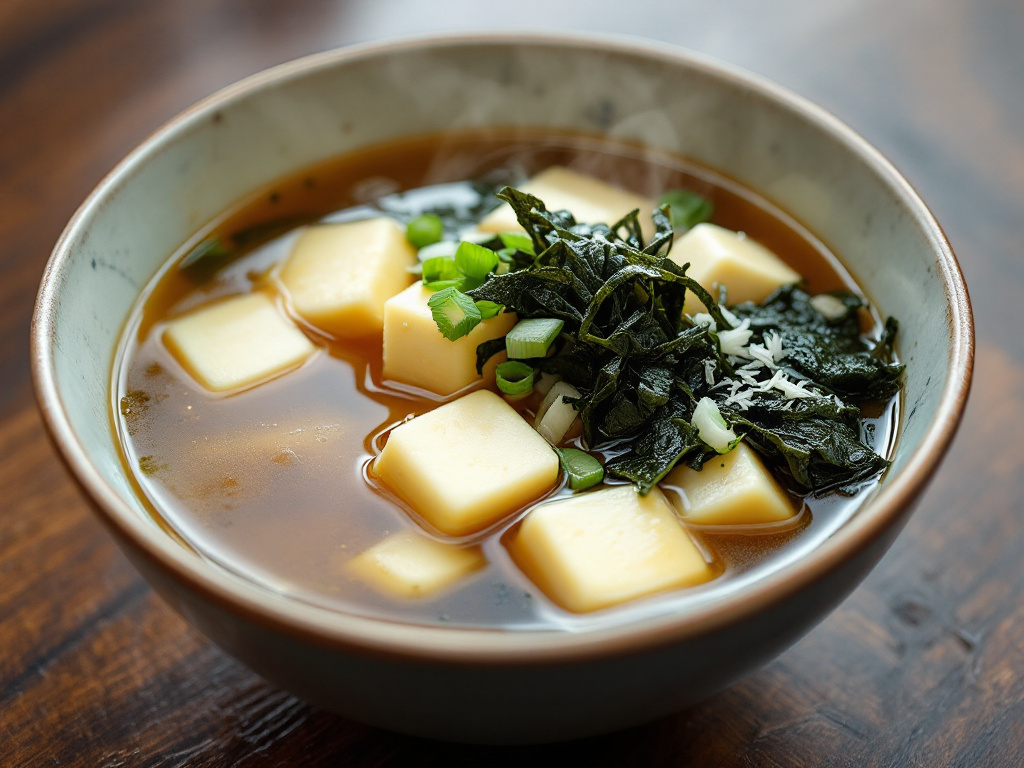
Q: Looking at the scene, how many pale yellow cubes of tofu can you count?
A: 9